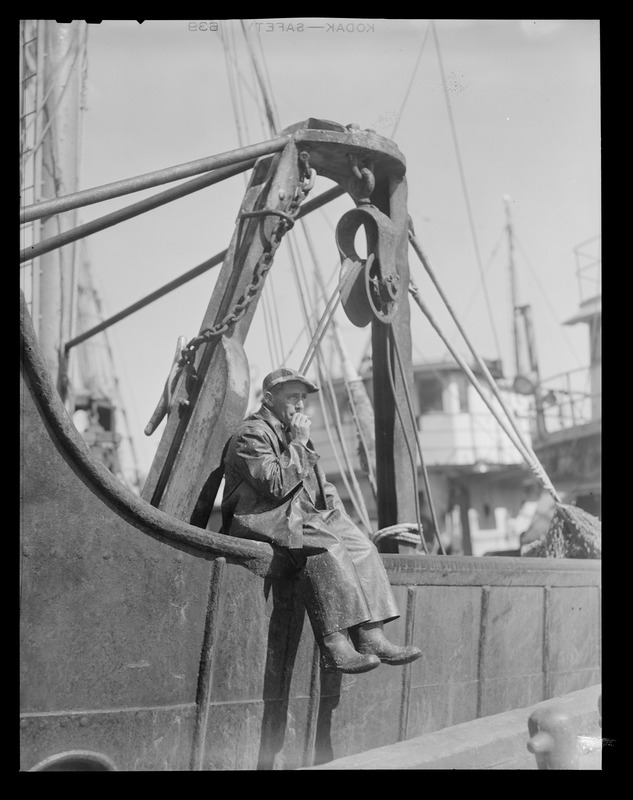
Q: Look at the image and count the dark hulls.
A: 1